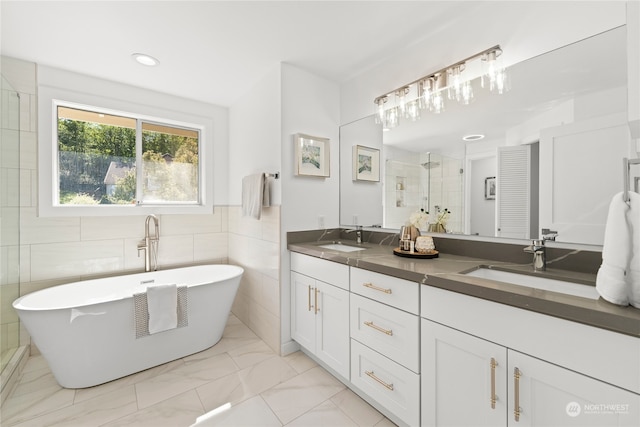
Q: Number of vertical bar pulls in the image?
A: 4